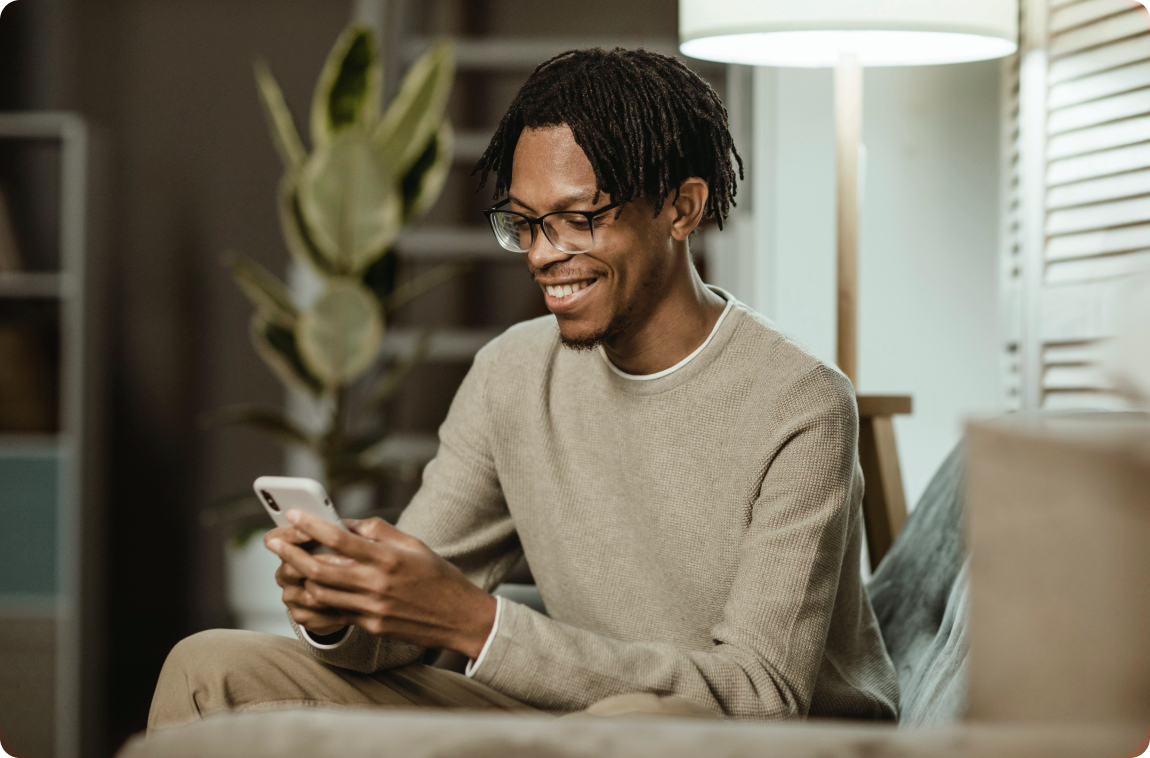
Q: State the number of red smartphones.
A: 0